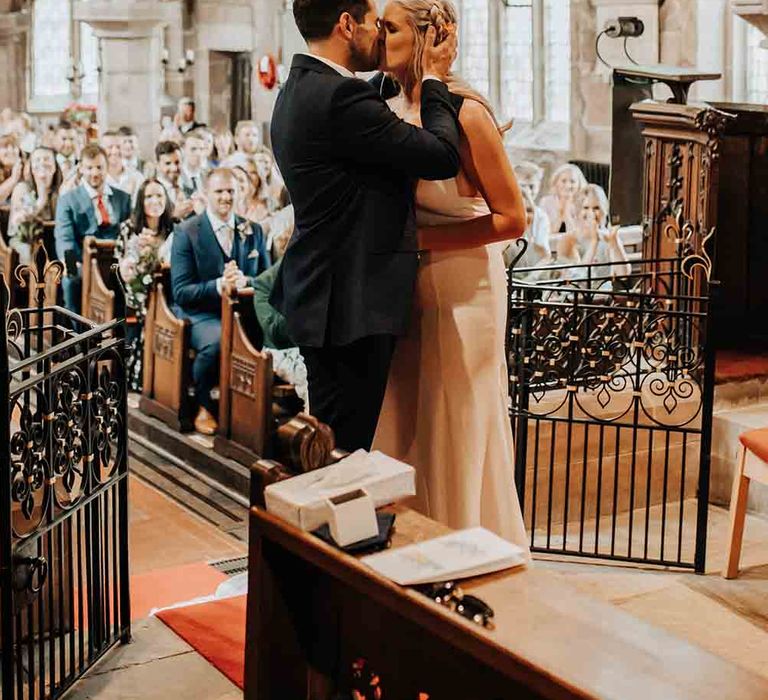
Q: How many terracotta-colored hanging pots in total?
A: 0